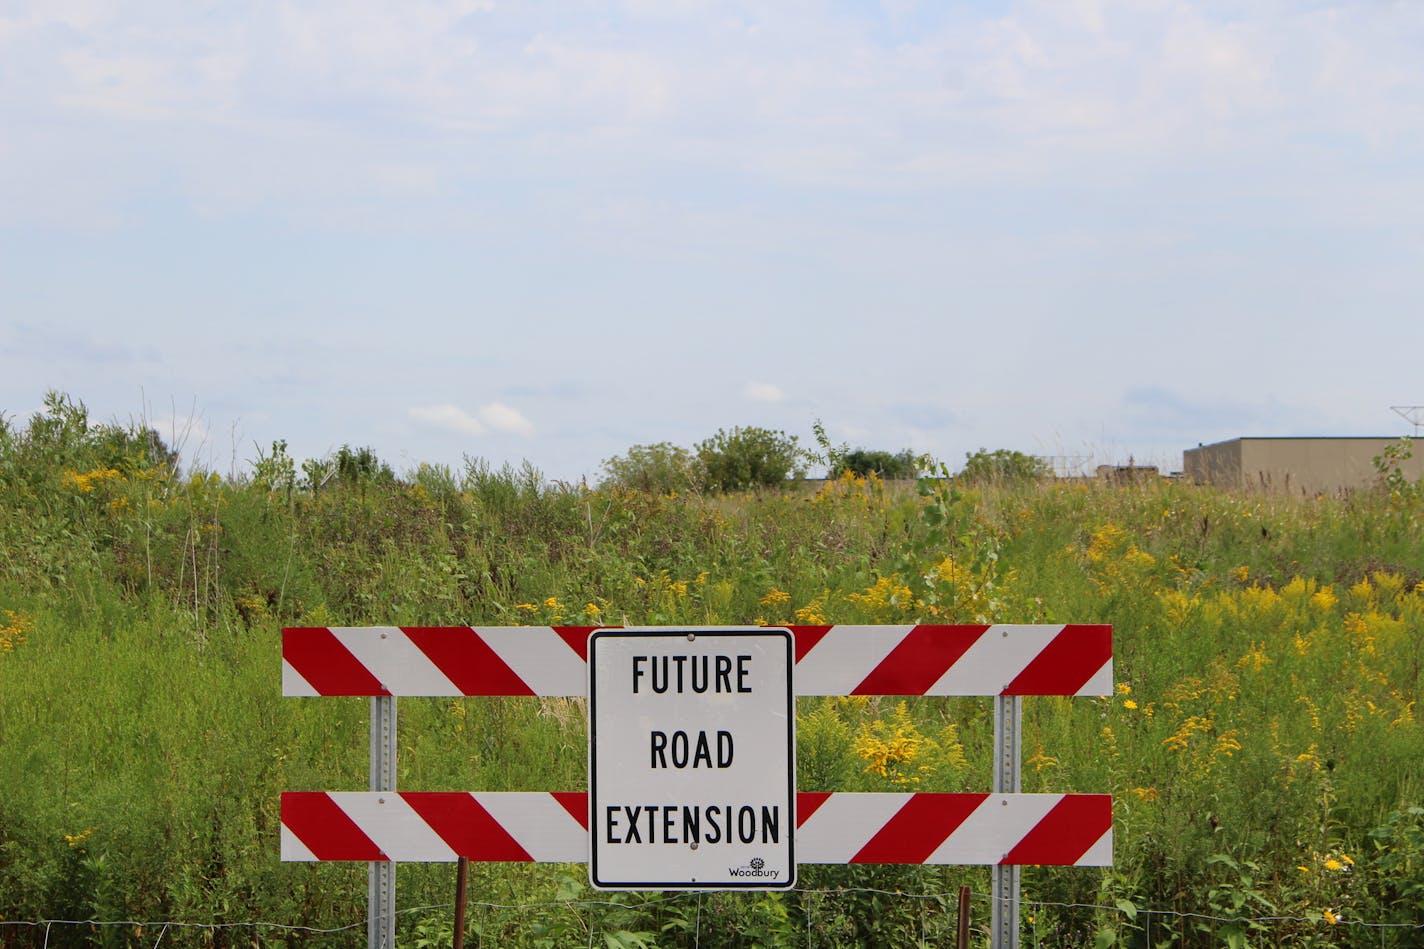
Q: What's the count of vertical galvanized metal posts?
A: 2